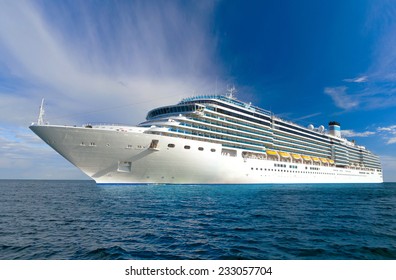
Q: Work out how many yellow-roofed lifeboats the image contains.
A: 7